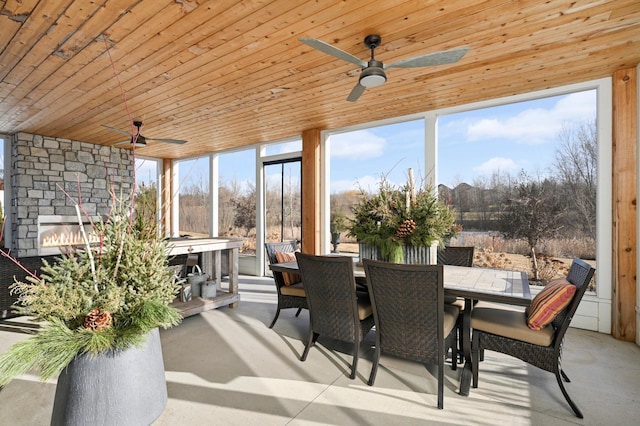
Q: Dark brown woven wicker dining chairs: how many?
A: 5